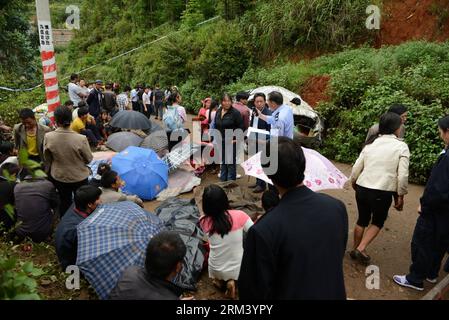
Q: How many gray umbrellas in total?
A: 3